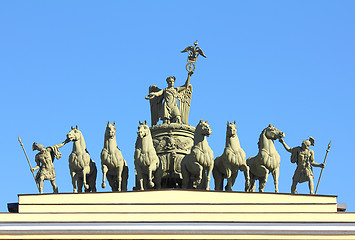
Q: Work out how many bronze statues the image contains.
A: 9